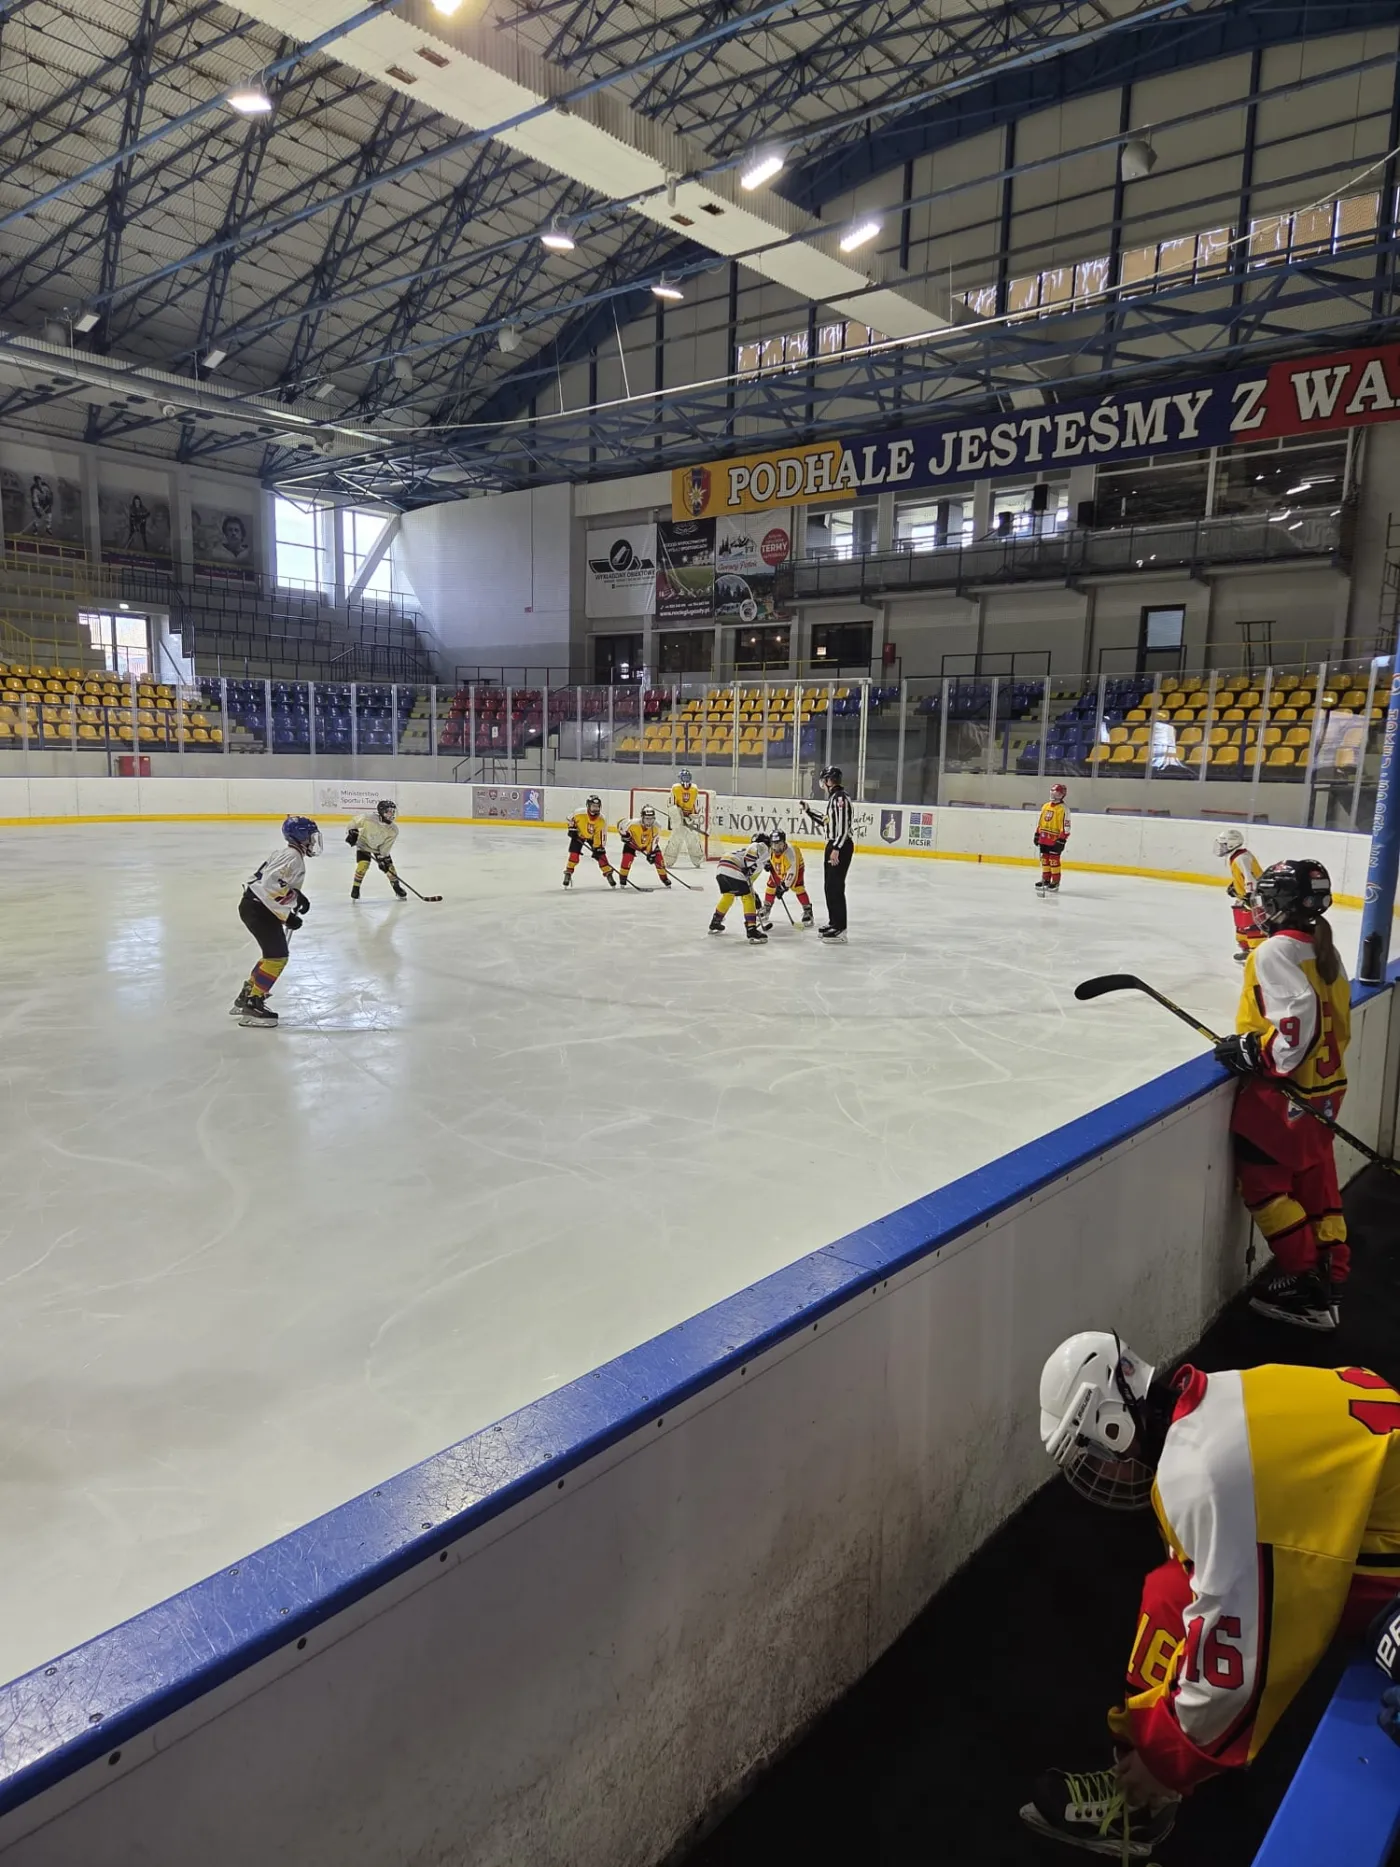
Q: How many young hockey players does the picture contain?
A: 11